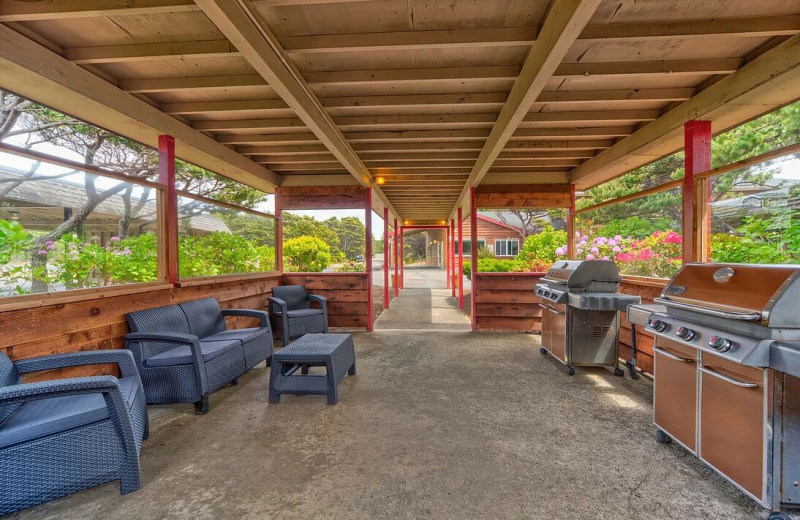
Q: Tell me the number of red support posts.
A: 12